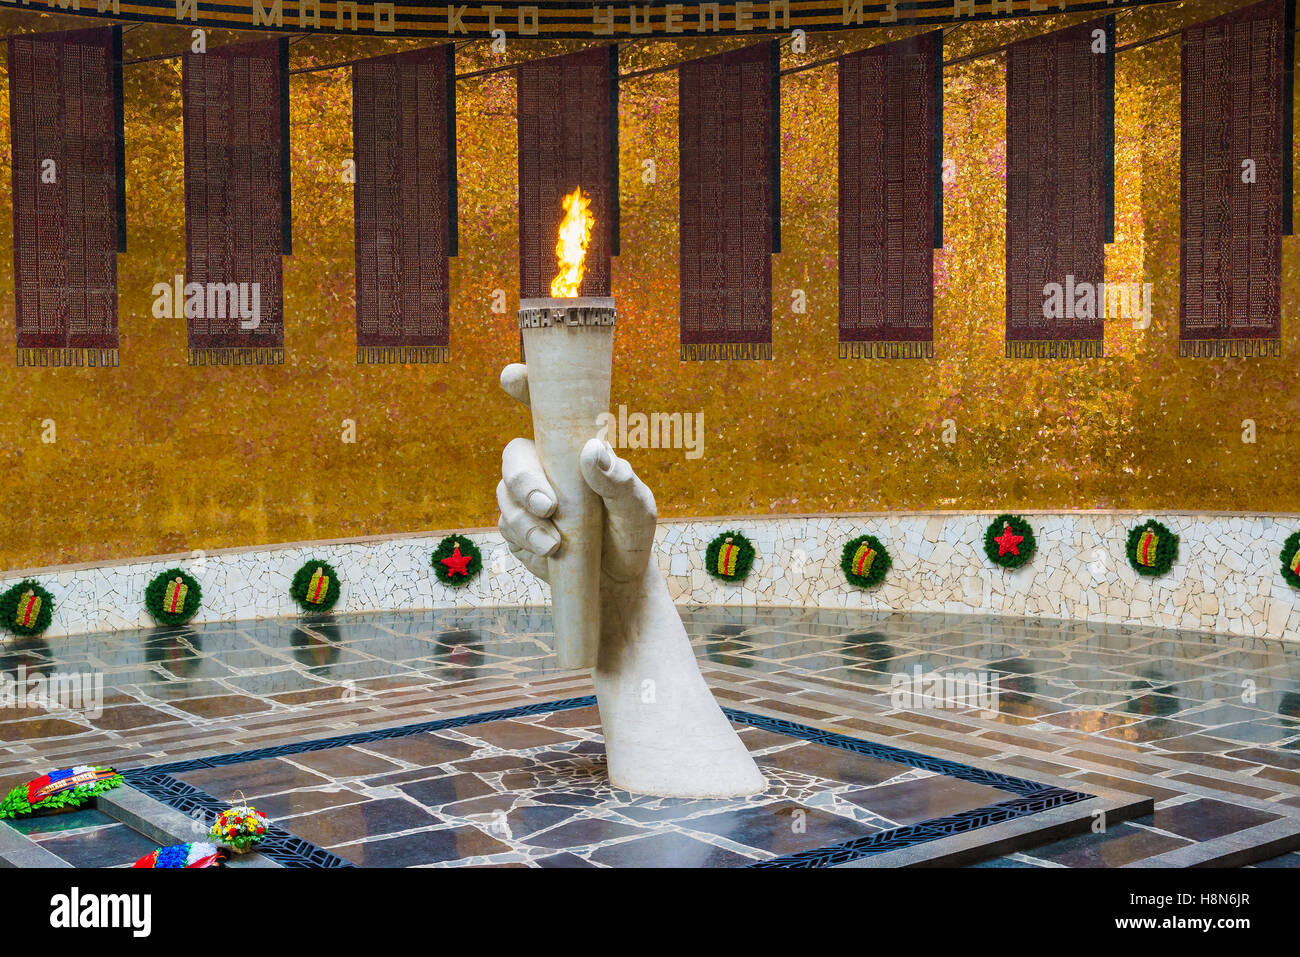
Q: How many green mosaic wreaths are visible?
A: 9